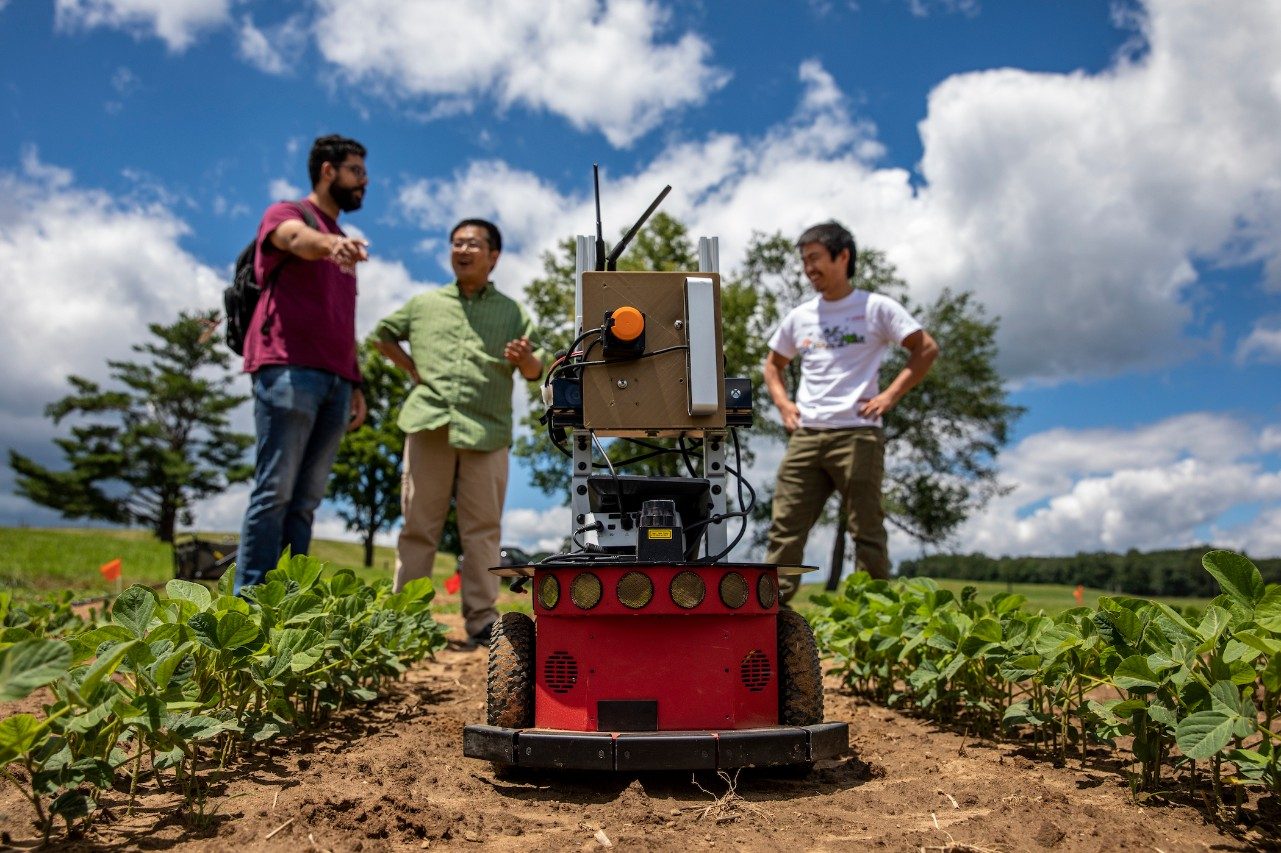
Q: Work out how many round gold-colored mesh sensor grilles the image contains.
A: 6